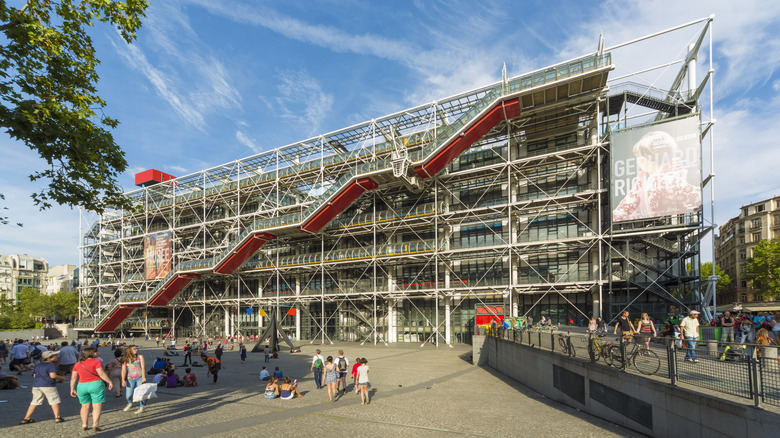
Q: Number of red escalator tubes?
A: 5